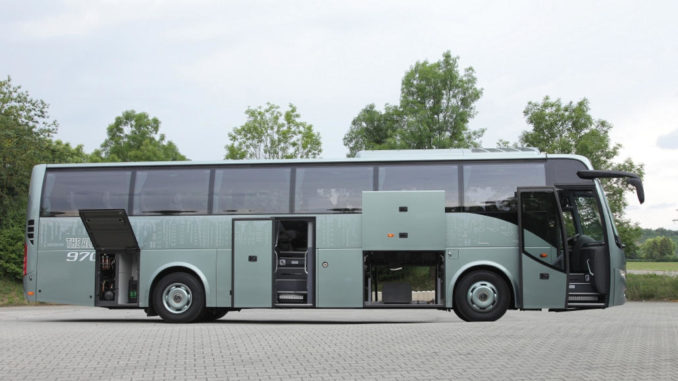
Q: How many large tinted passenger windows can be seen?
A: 6